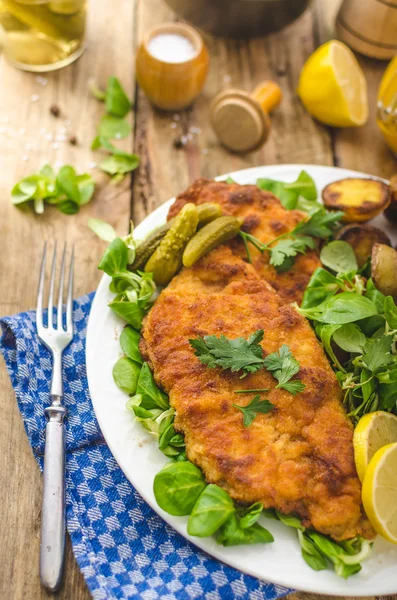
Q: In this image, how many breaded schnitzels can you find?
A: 2